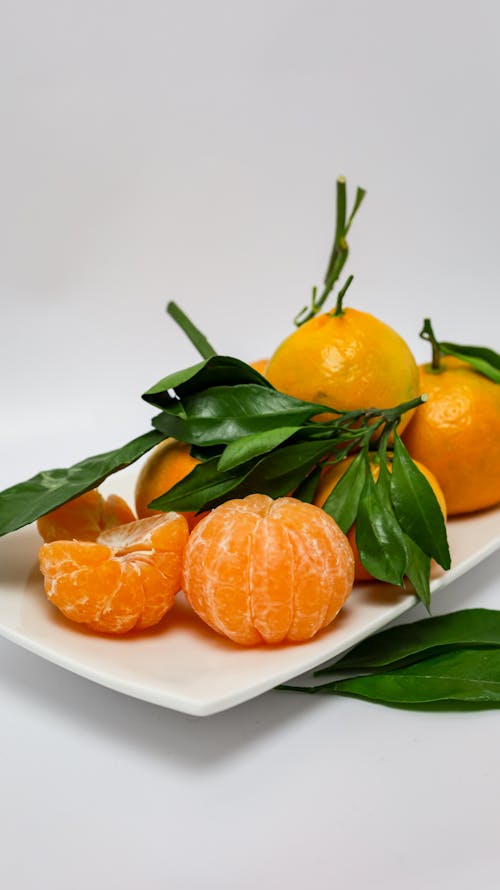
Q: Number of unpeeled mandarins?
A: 5